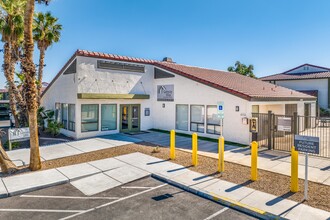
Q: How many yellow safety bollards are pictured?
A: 5